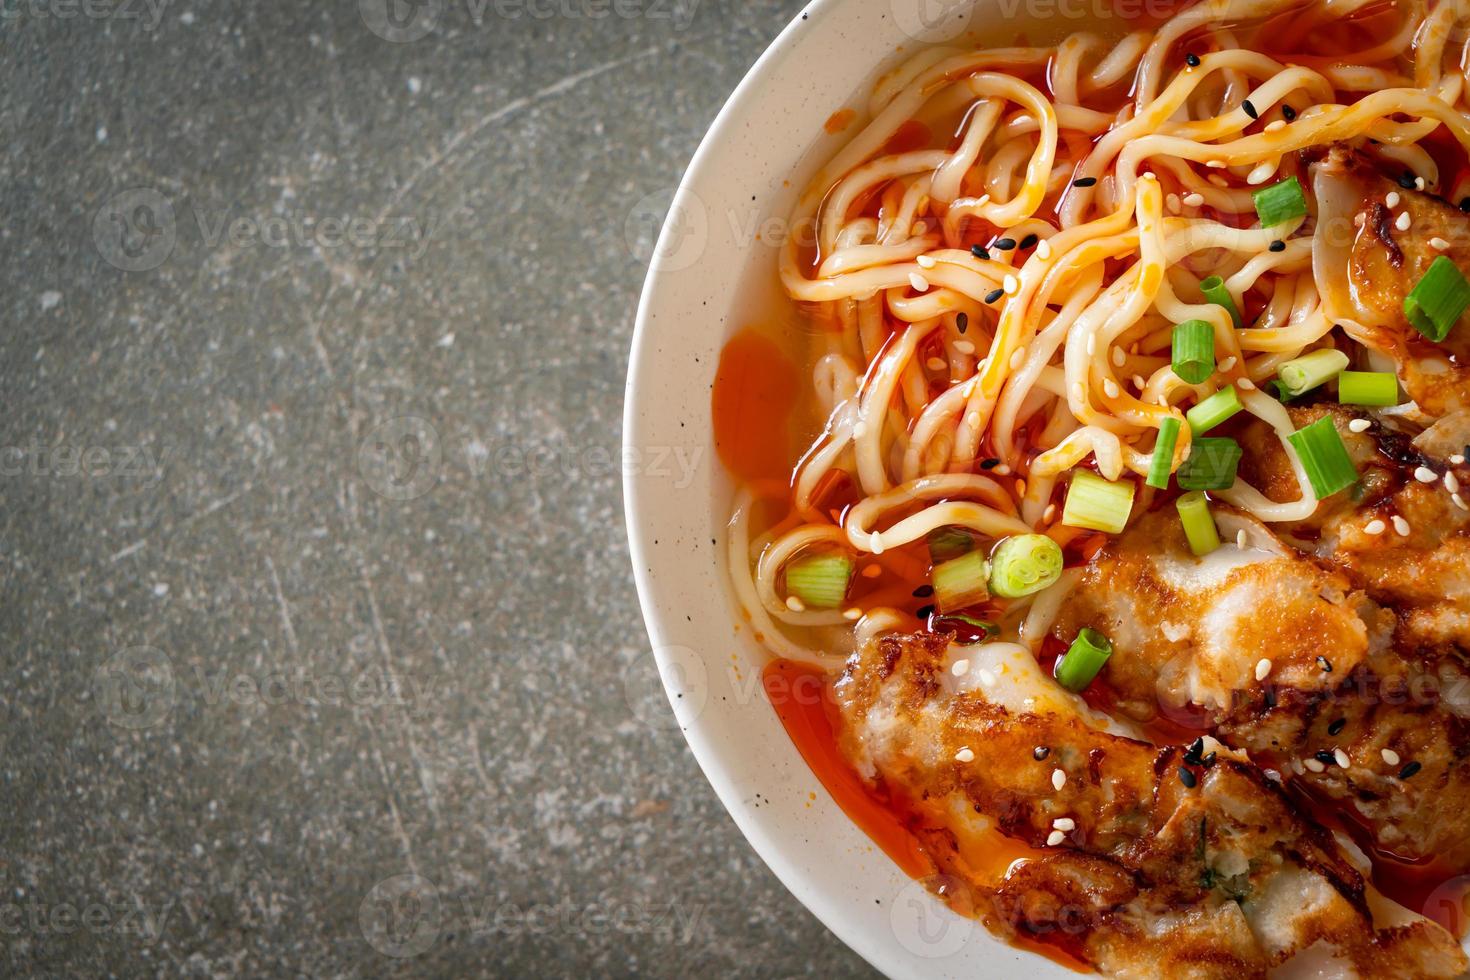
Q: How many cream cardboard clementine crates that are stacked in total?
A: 0